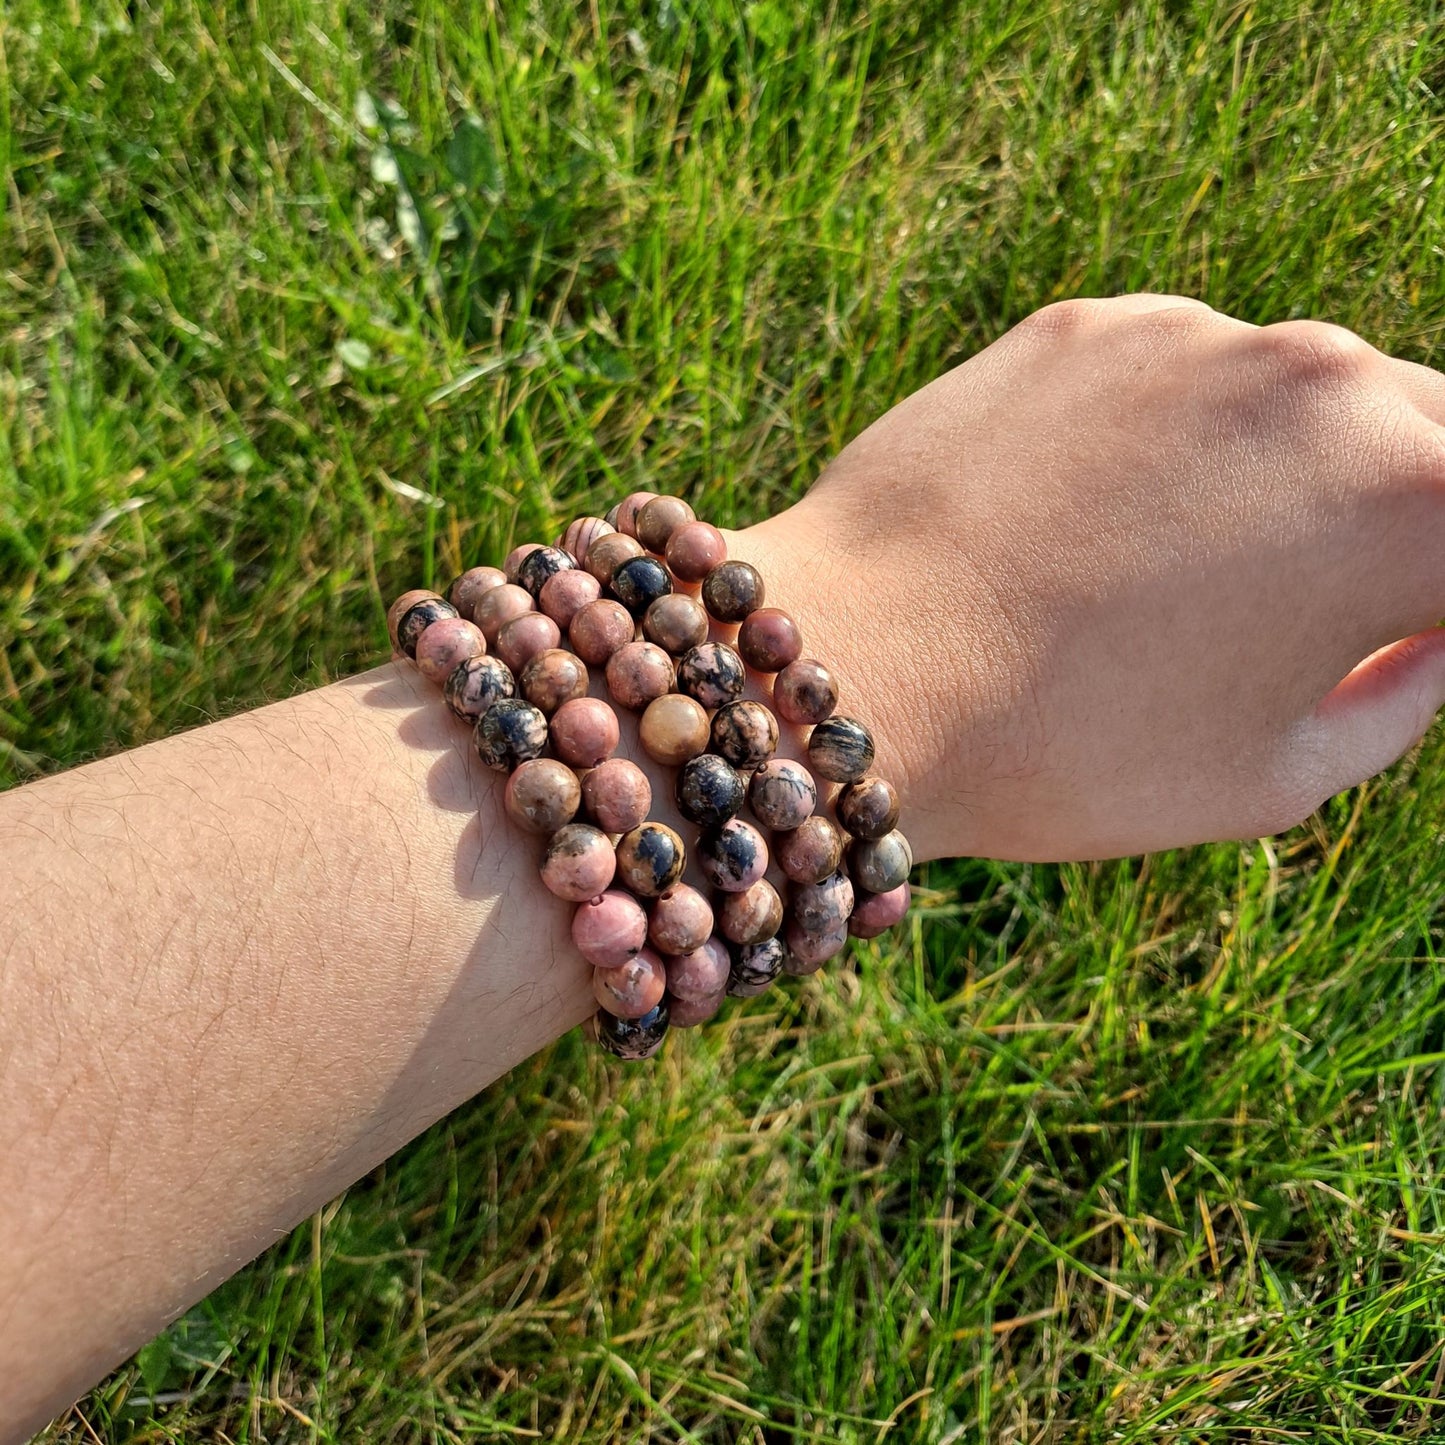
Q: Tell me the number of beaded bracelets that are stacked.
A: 5